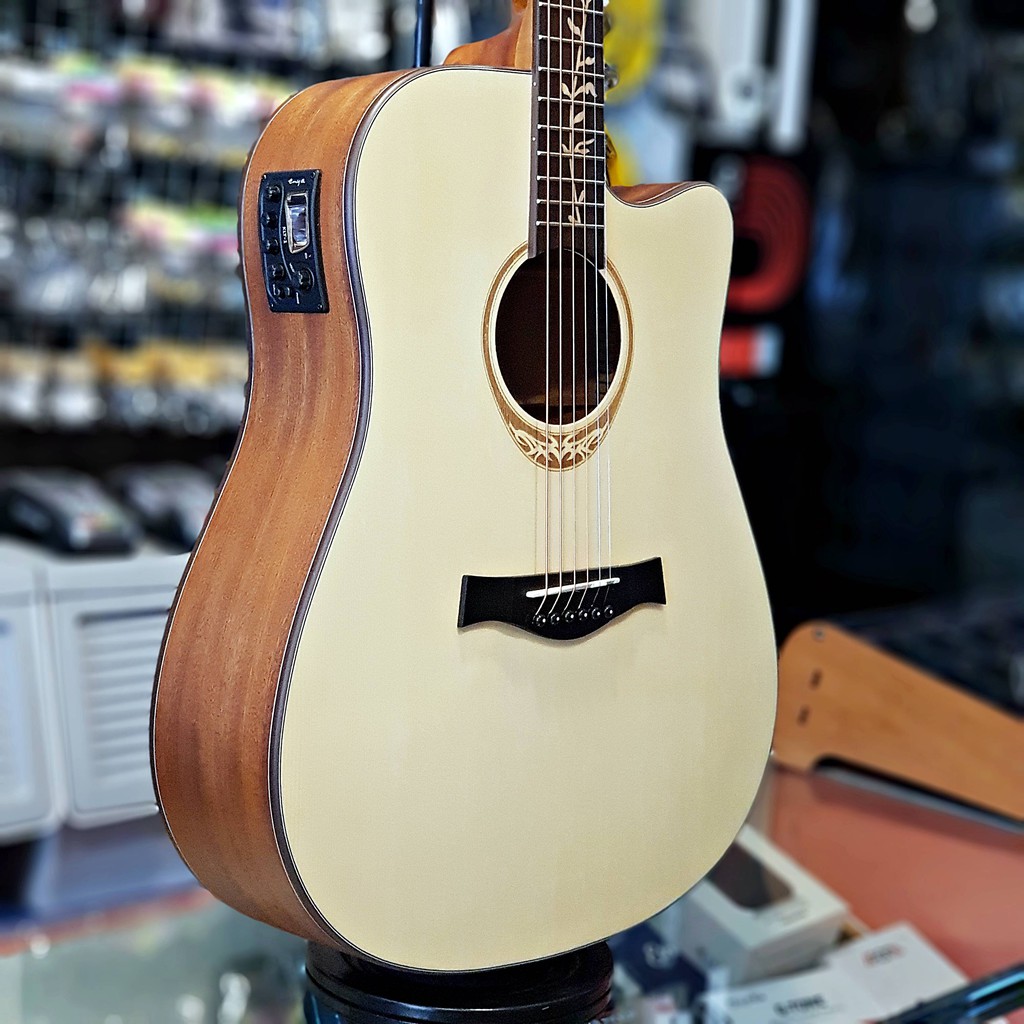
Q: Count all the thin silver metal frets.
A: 9